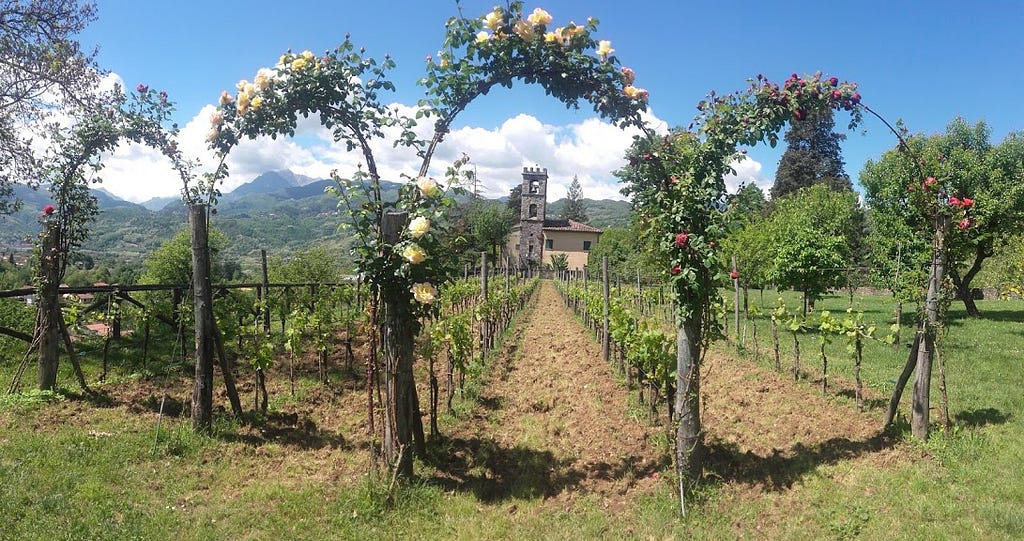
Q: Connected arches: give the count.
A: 4